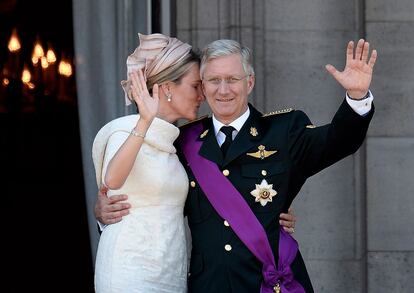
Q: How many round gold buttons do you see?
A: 5